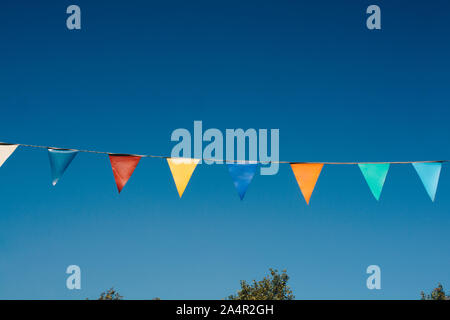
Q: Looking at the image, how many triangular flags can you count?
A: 8